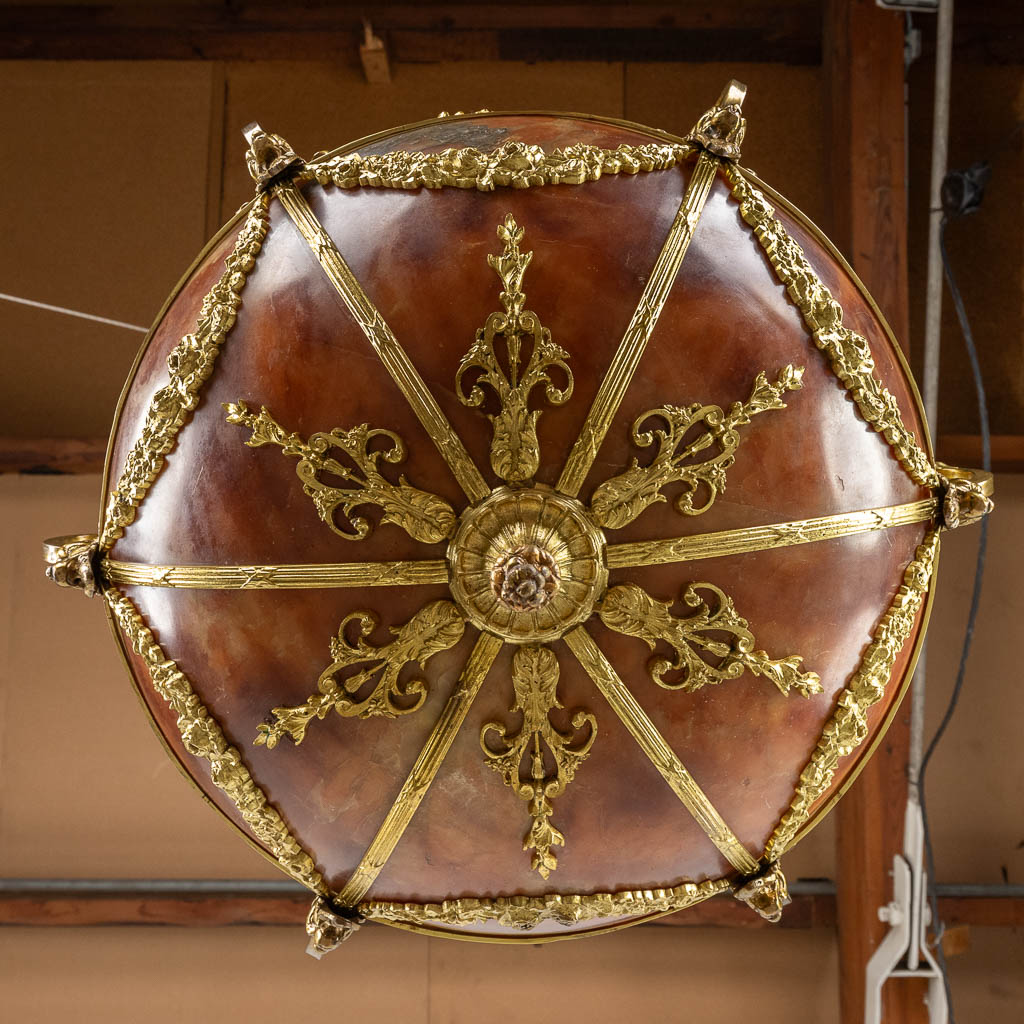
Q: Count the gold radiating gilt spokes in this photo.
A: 6